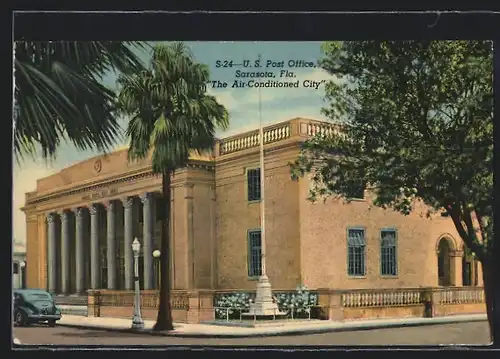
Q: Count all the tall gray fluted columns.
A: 7